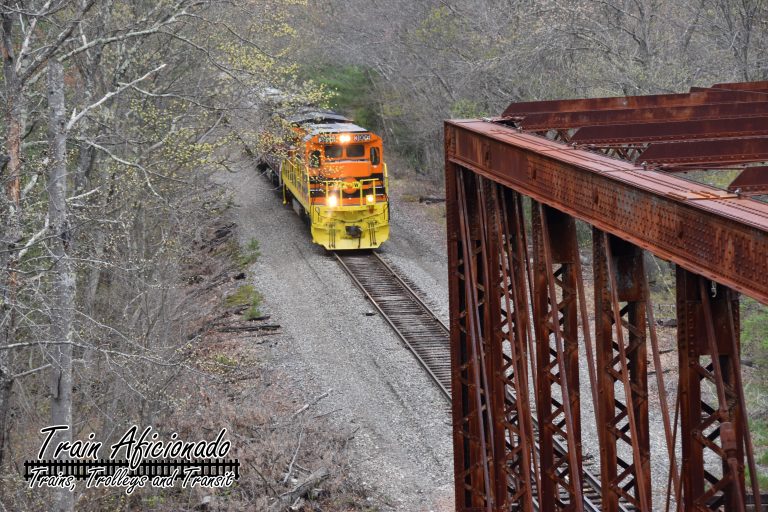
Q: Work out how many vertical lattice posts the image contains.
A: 5